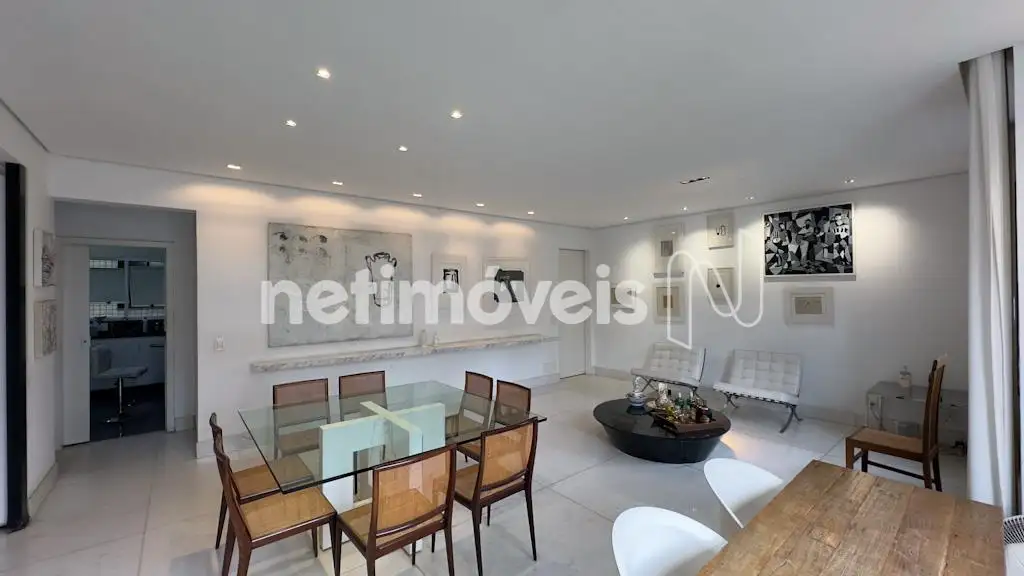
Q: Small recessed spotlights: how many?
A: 13